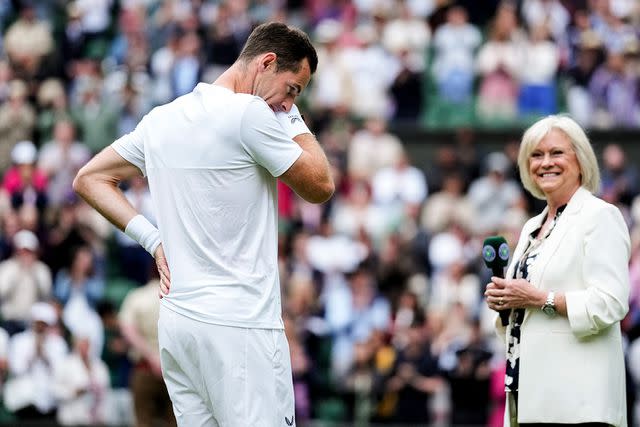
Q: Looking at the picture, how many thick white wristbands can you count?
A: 2